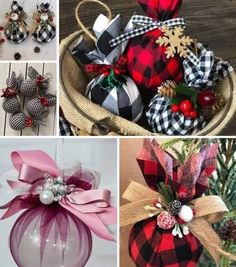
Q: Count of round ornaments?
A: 11